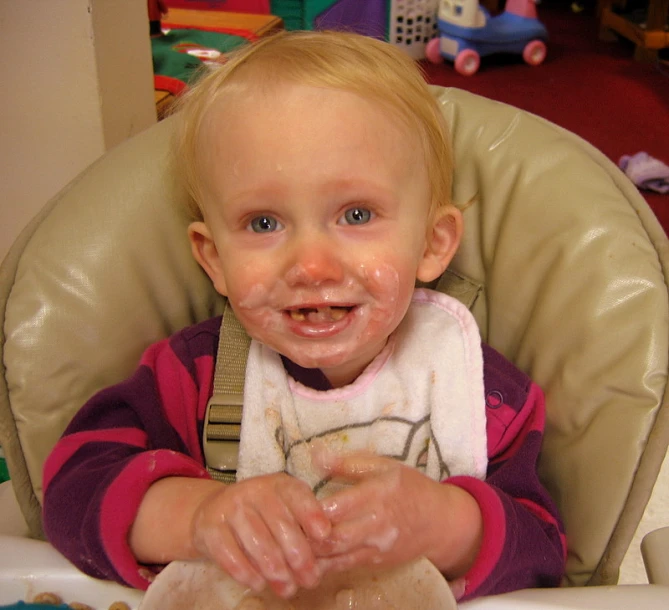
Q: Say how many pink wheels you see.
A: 3